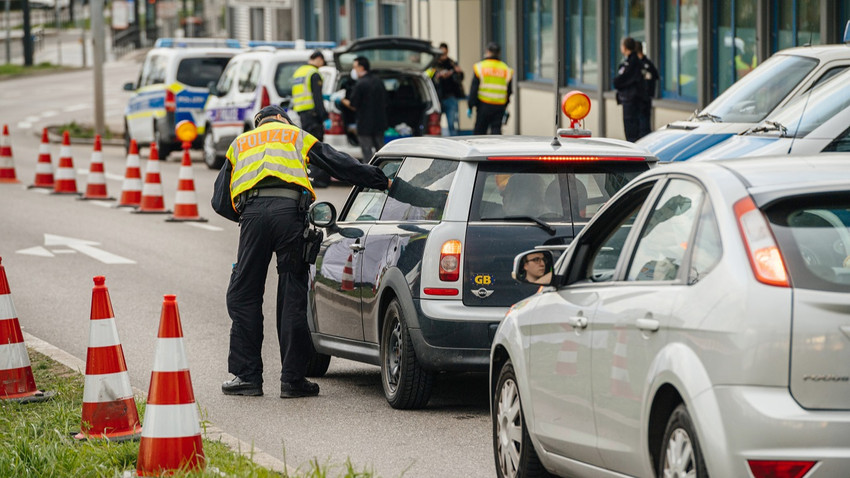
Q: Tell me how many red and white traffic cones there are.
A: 10